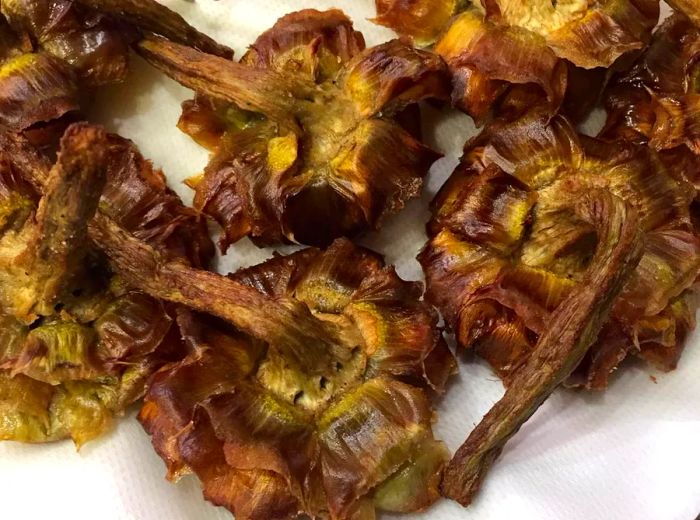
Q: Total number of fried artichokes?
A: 7